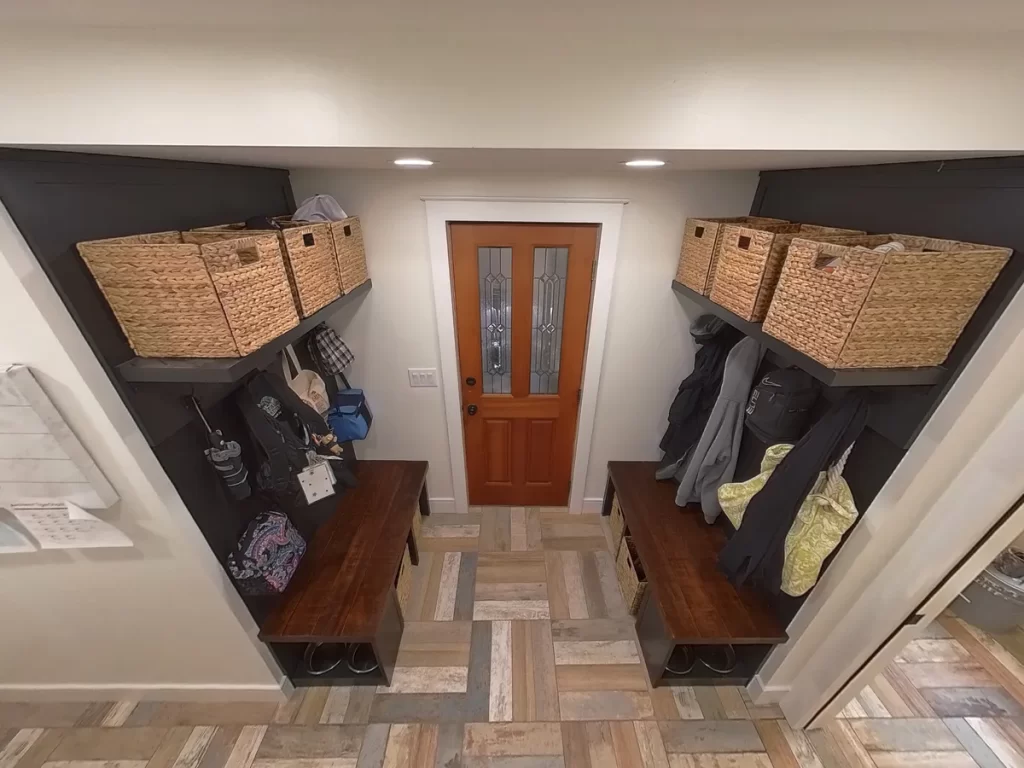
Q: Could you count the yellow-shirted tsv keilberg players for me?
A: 0